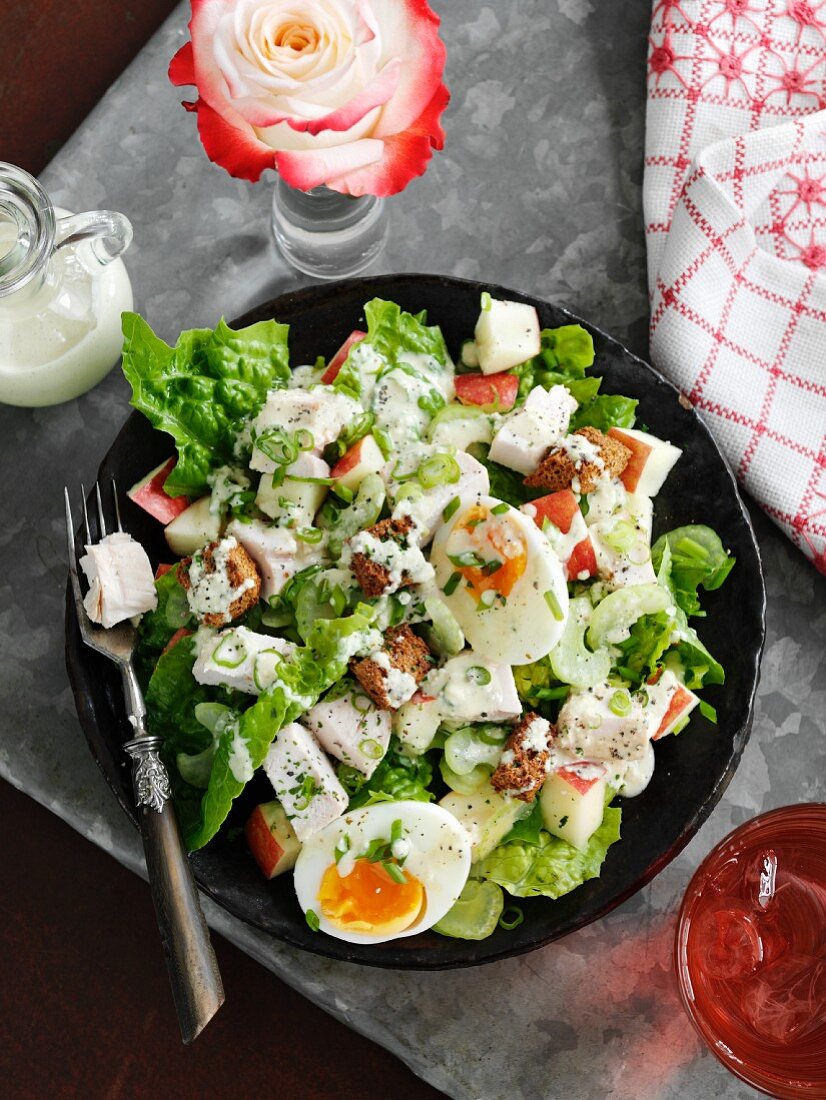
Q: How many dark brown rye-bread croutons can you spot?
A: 5